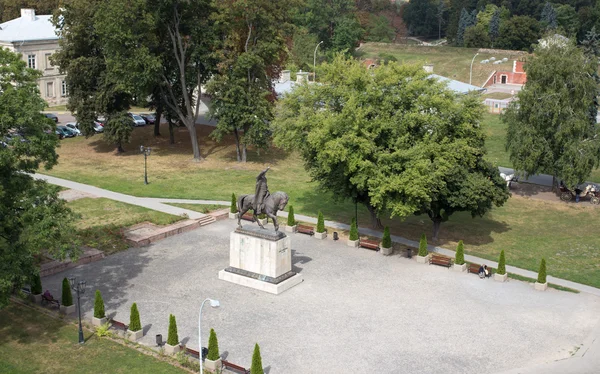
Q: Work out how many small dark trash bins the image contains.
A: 3